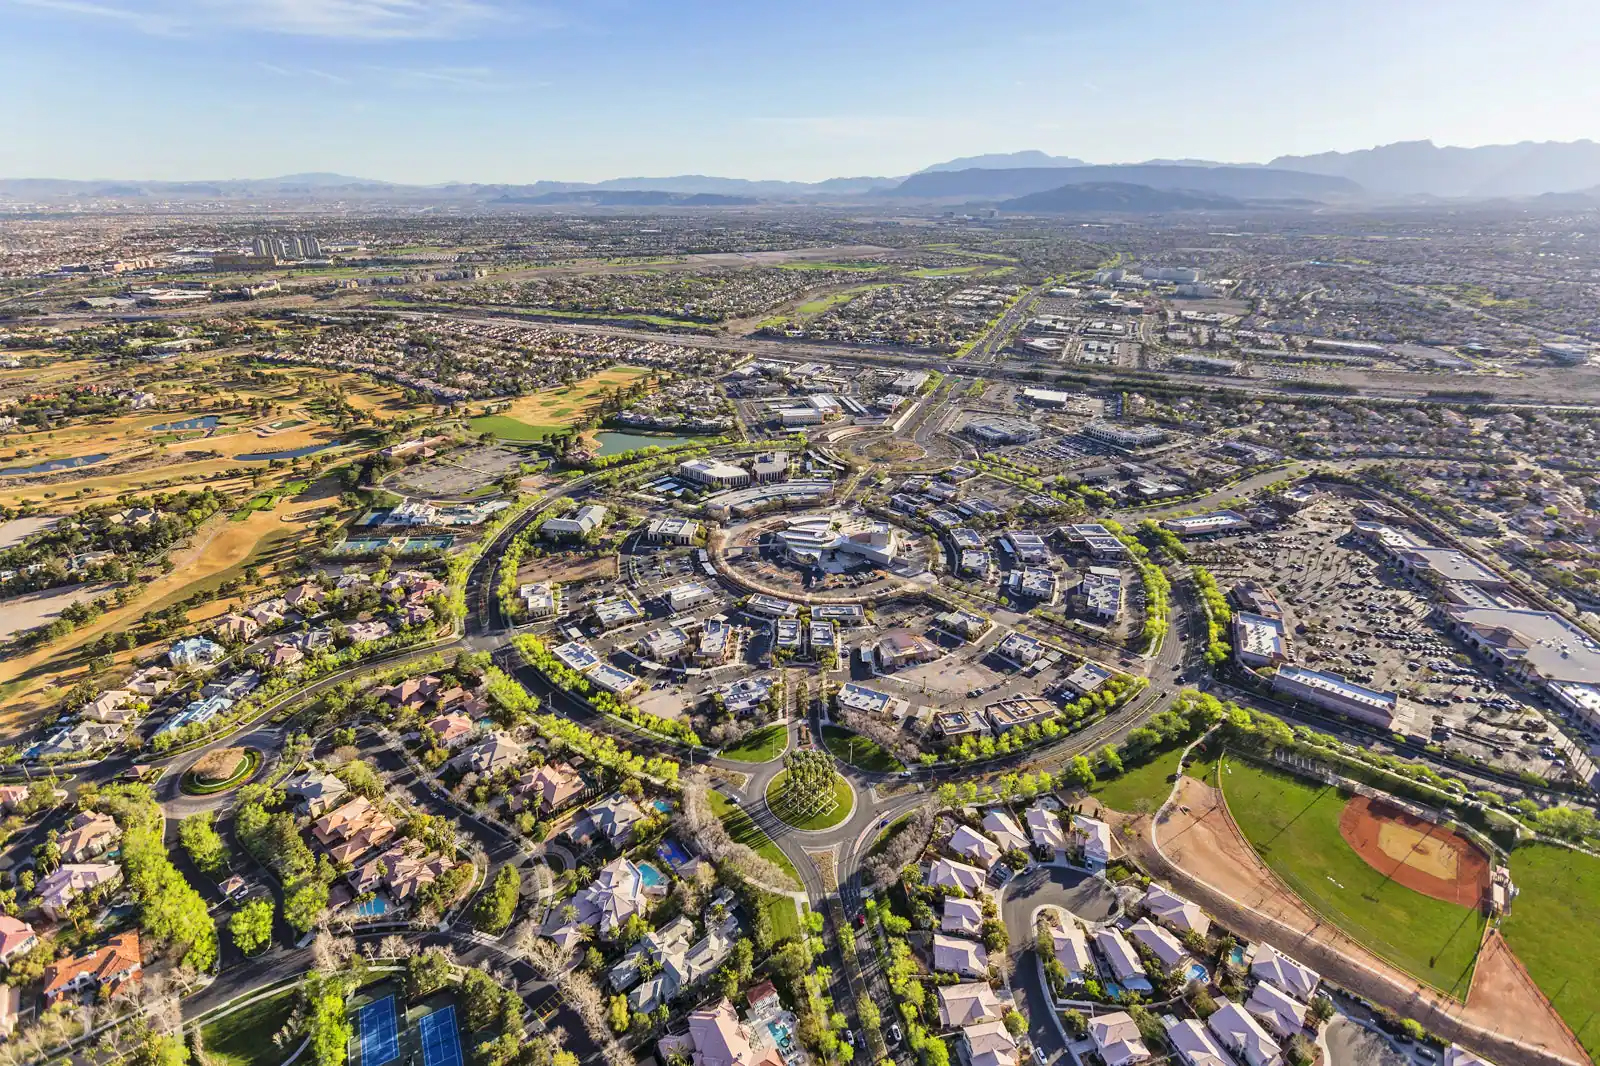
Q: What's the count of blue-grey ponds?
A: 4